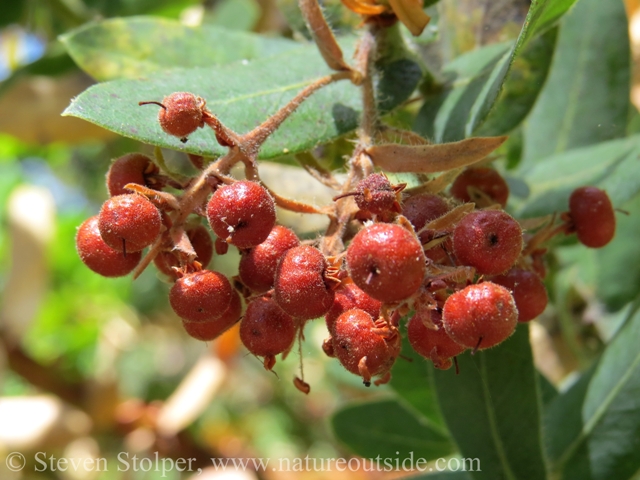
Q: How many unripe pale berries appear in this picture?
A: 0